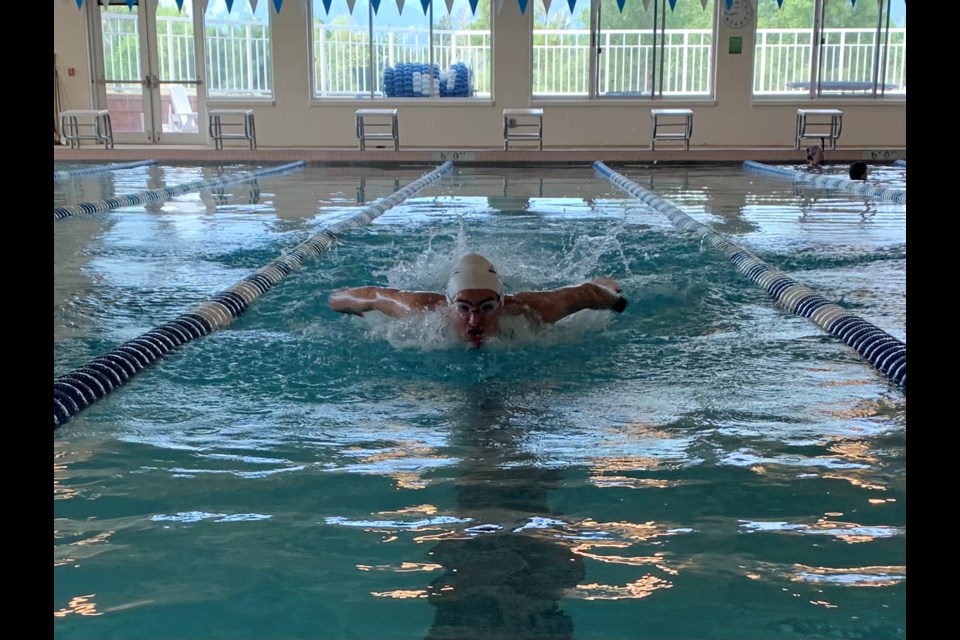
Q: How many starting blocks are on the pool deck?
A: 6